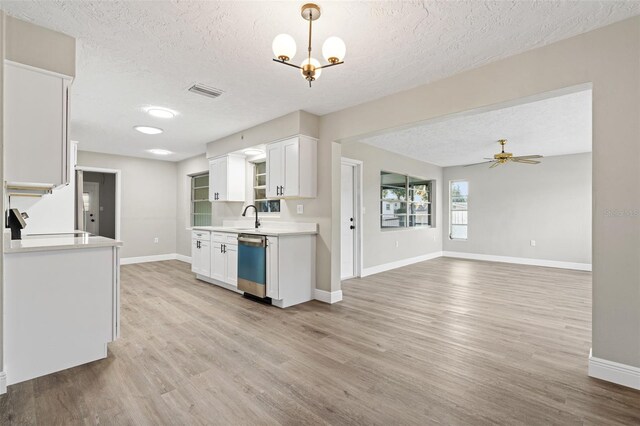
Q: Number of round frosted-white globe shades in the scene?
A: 3